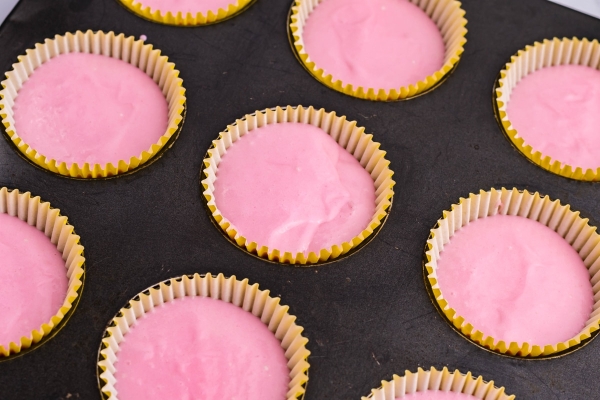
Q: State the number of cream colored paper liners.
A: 9